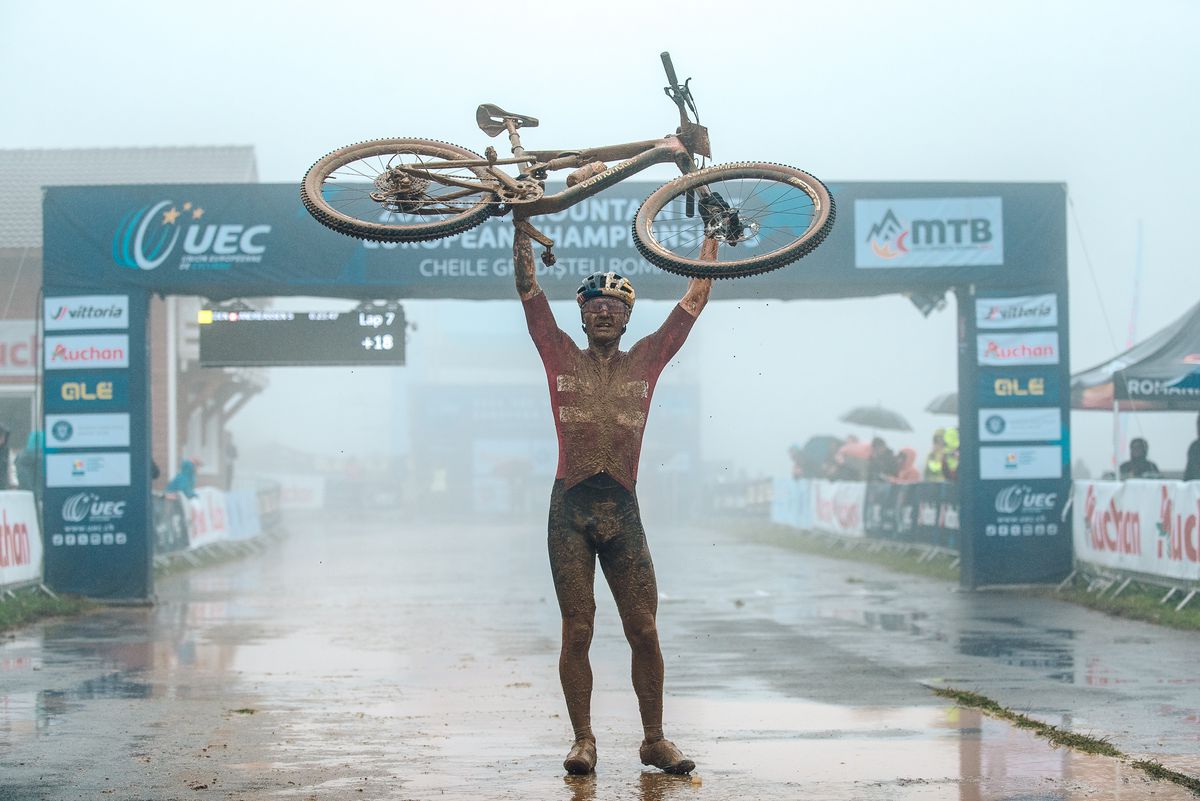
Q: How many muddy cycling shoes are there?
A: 2